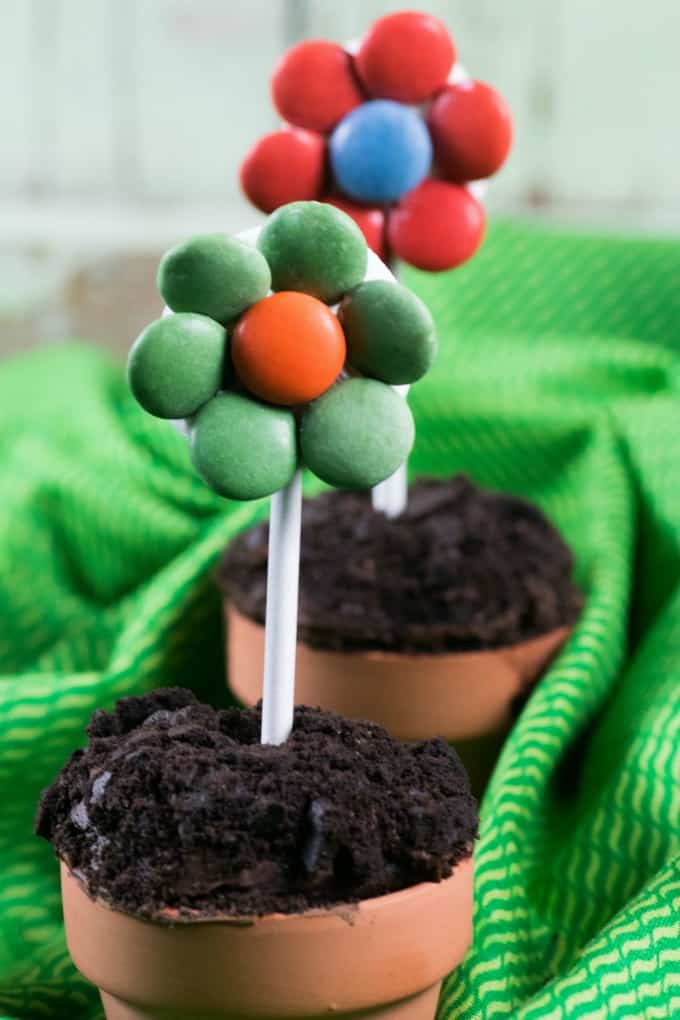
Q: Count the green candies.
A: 6